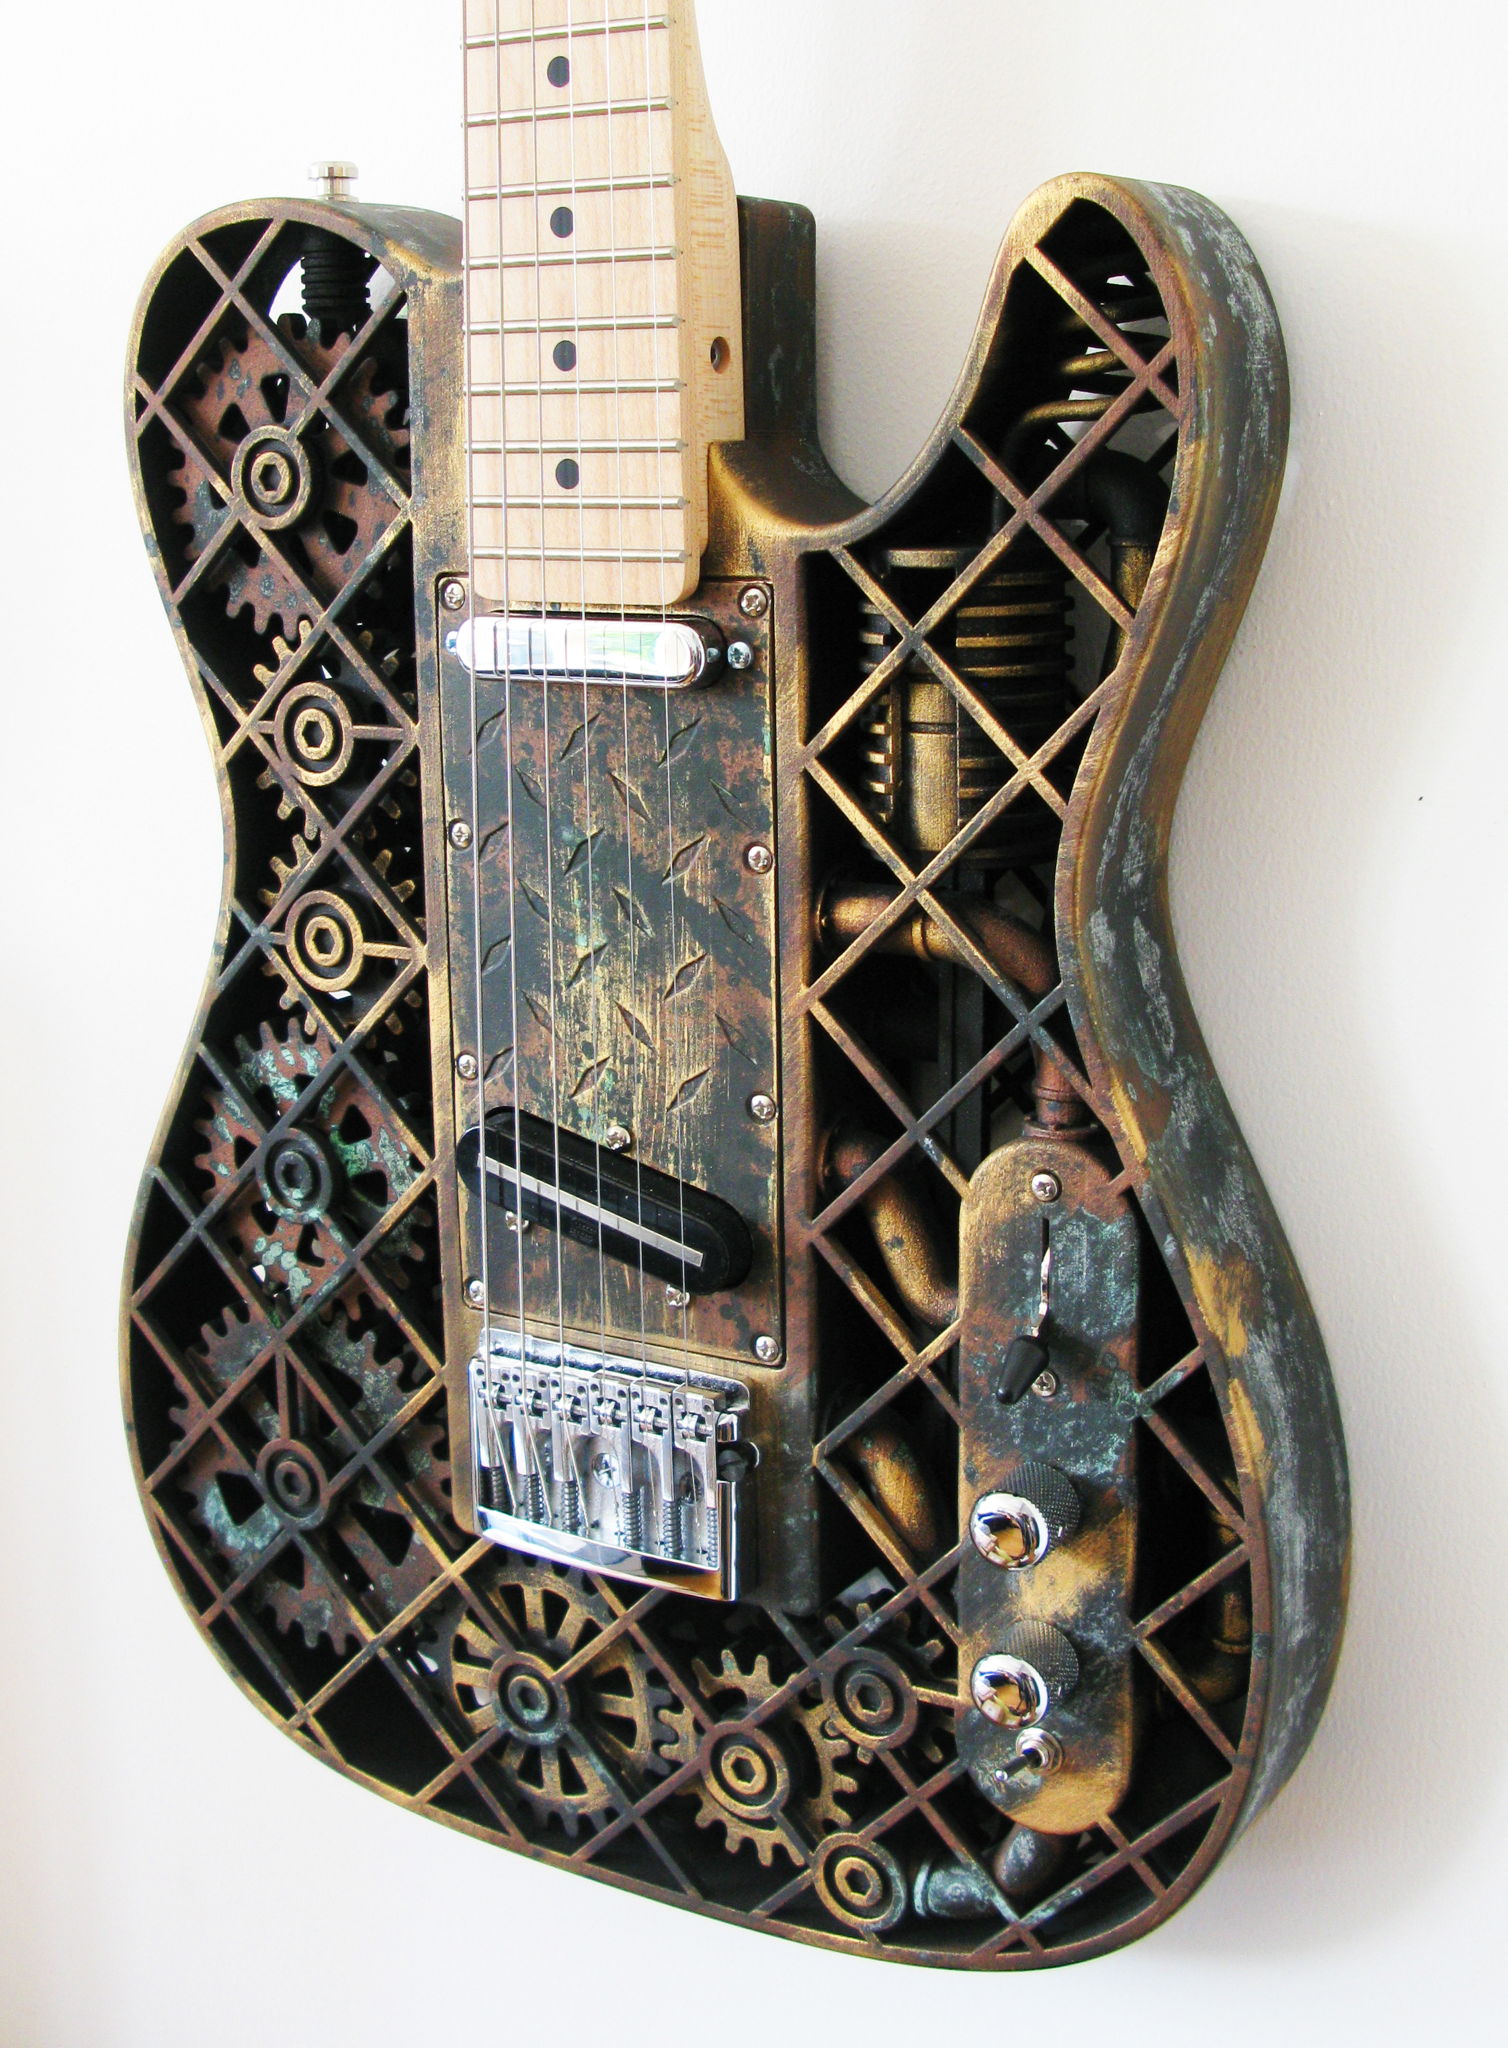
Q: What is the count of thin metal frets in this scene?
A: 9